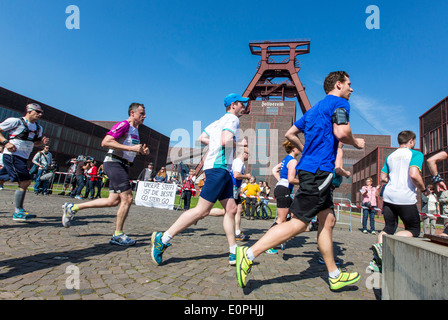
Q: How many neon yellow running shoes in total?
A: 2